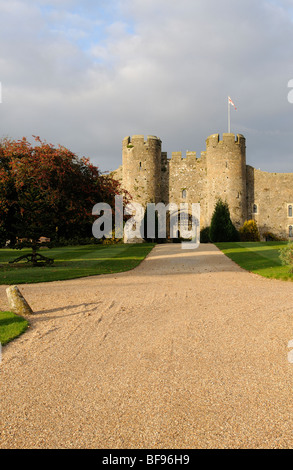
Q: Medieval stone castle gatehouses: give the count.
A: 1